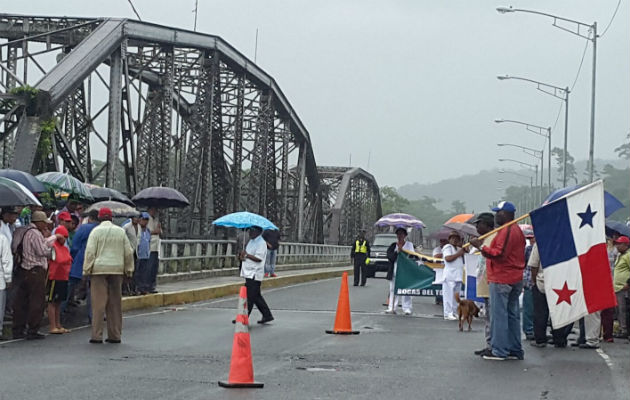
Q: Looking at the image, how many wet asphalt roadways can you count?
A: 1